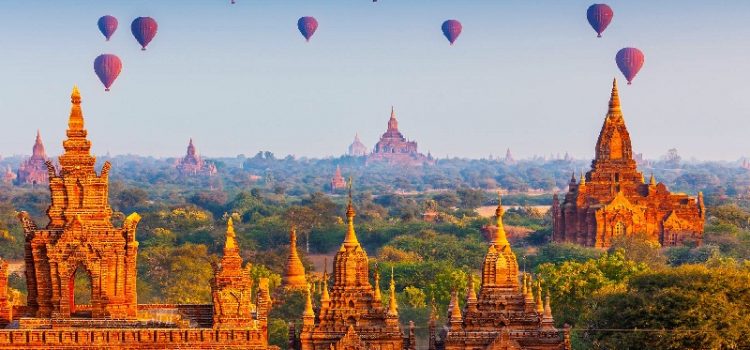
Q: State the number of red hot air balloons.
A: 7